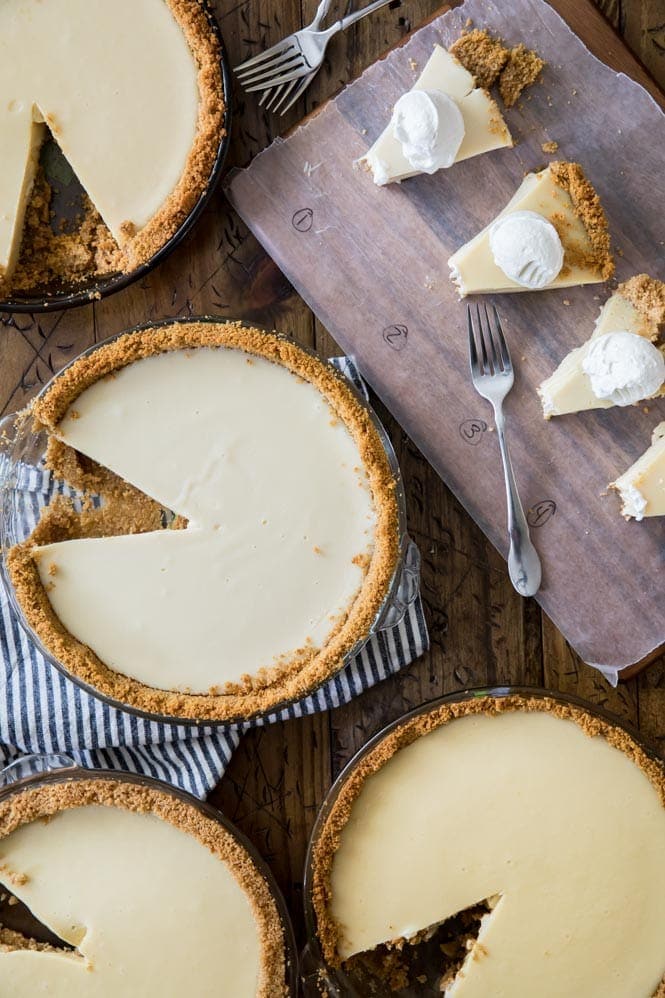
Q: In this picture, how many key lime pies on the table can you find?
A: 4